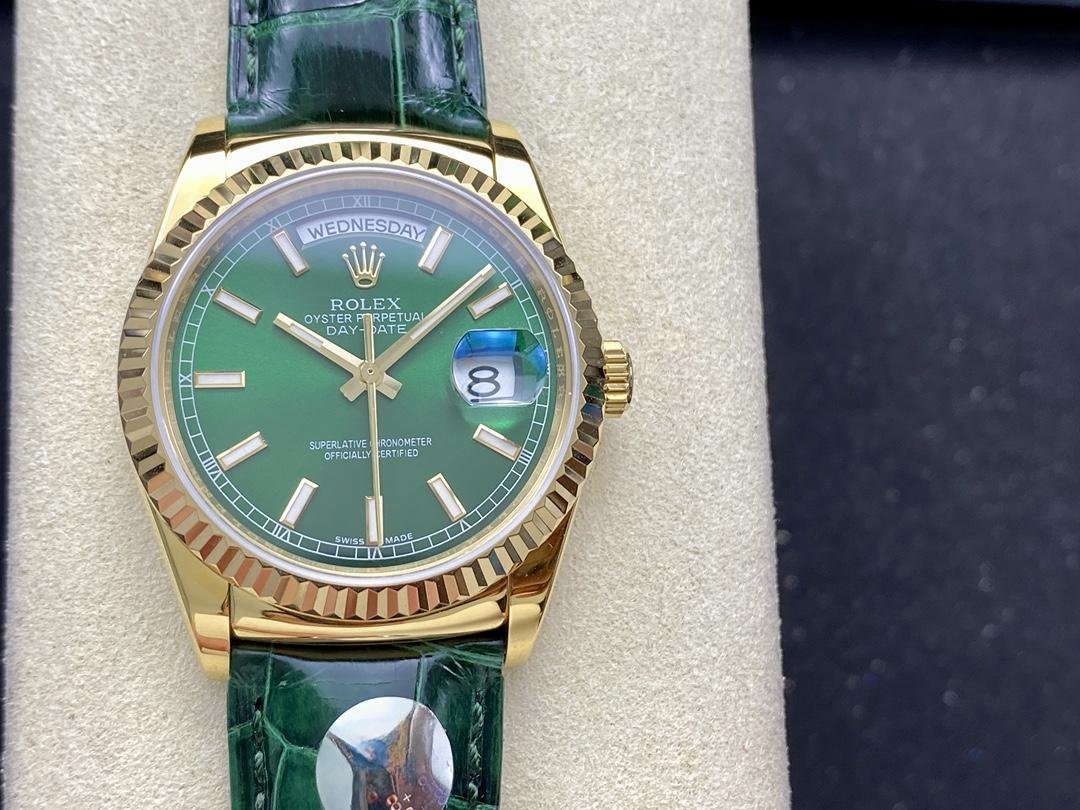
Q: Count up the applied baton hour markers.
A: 10